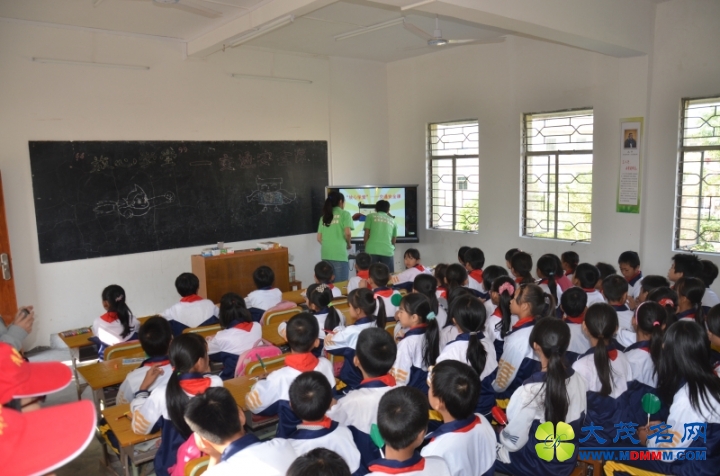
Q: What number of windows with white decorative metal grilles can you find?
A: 3